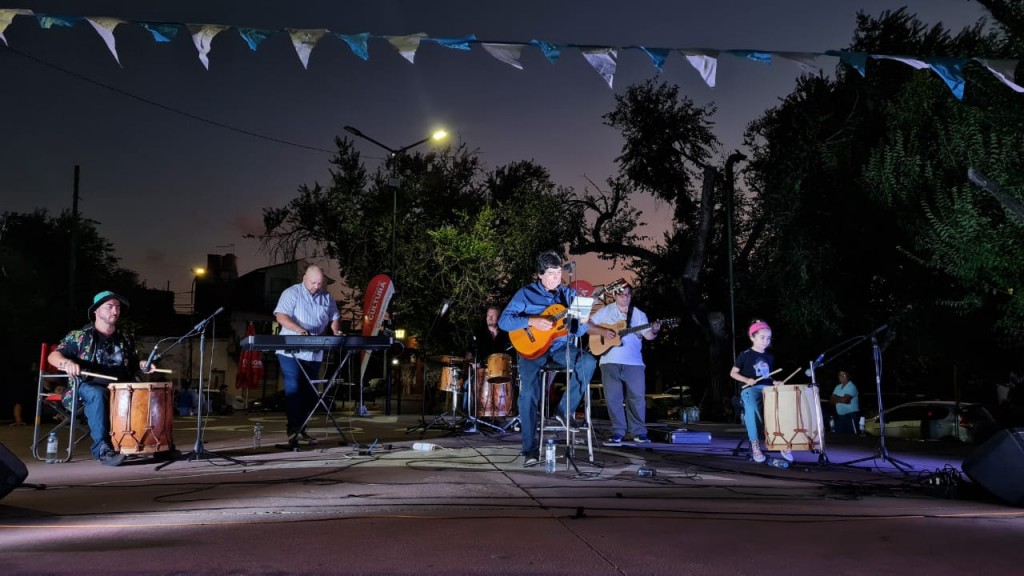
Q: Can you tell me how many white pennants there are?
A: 11